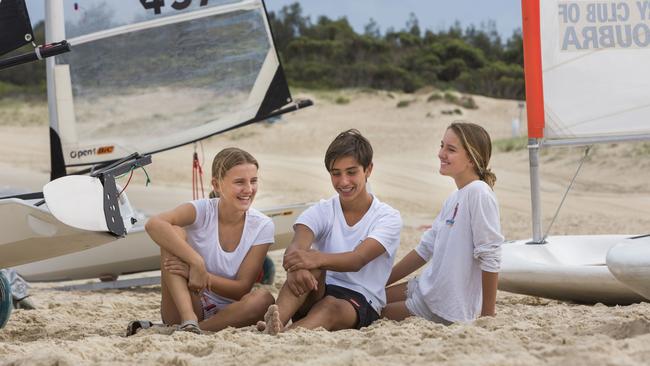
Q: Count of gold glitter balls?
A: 0